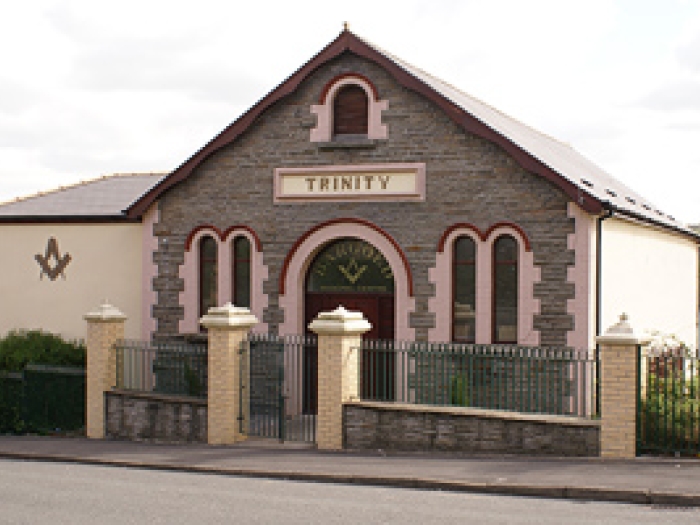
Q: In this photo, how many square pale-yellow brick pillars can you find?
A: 4